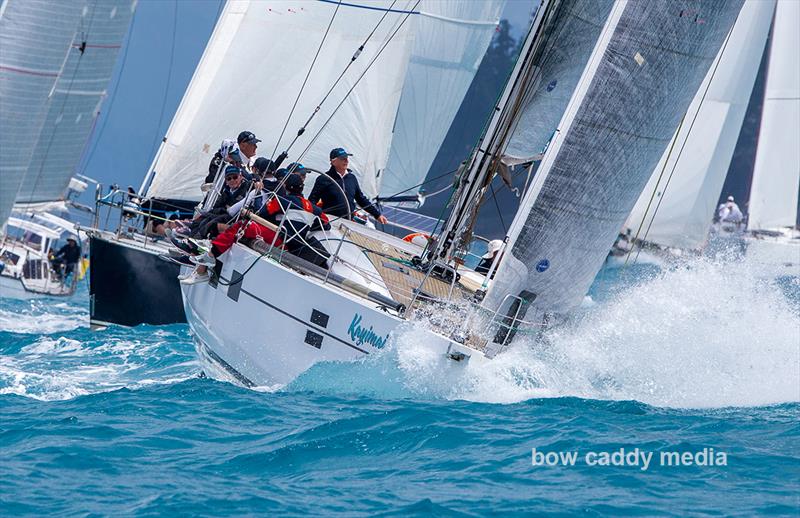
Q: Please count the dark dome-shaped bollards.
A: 0